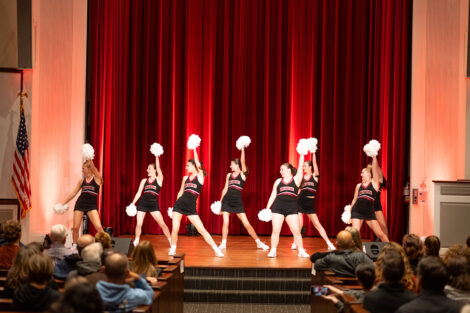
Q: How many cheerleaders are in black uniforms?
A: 8